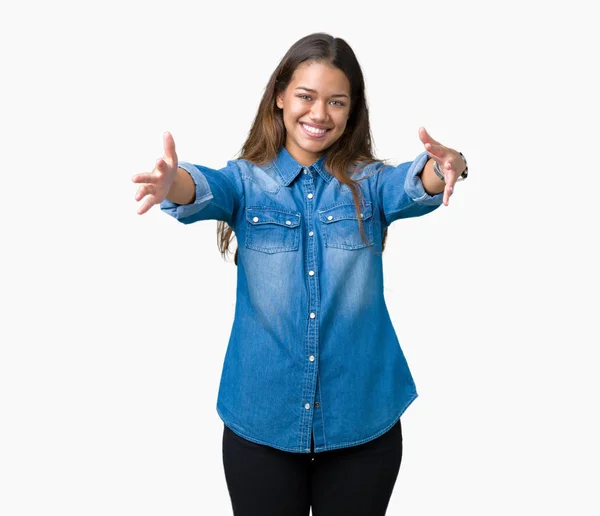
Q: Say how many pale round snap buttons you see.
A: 11